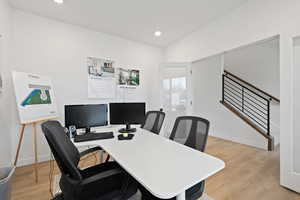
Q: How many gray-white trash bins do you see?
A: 1